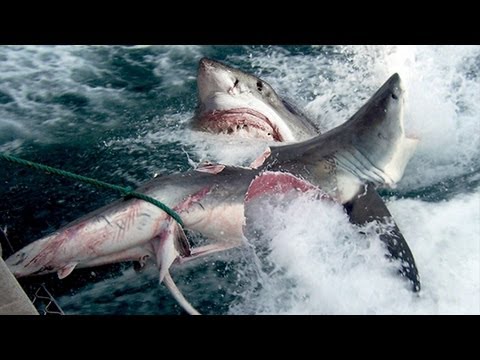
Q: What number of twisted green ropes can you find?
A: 1